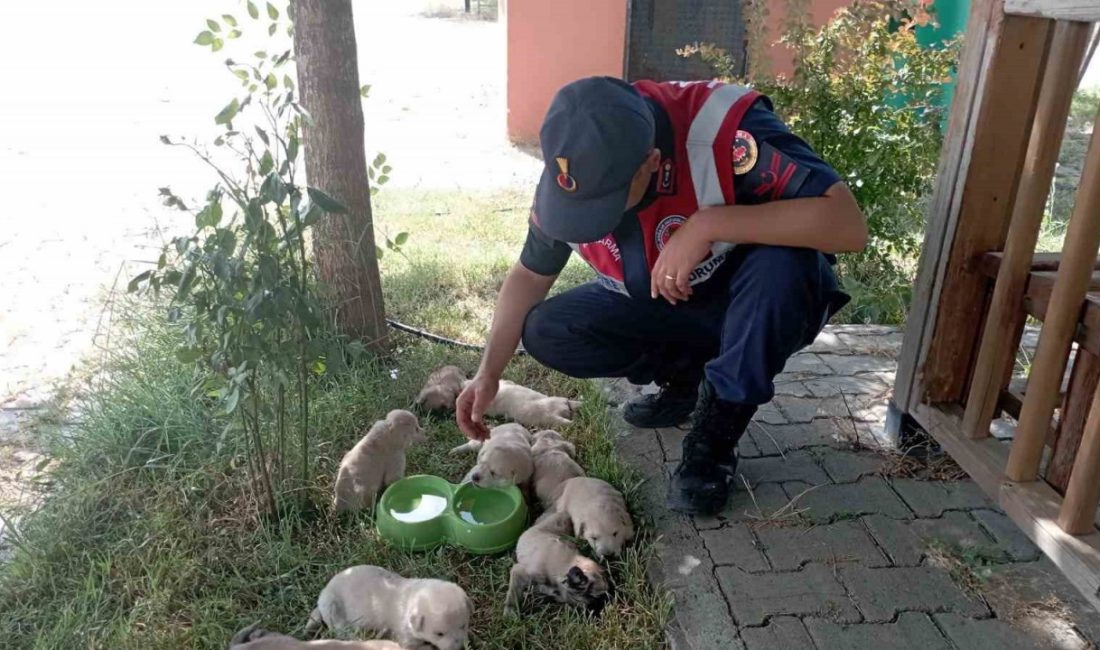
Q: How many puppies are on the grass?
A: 9